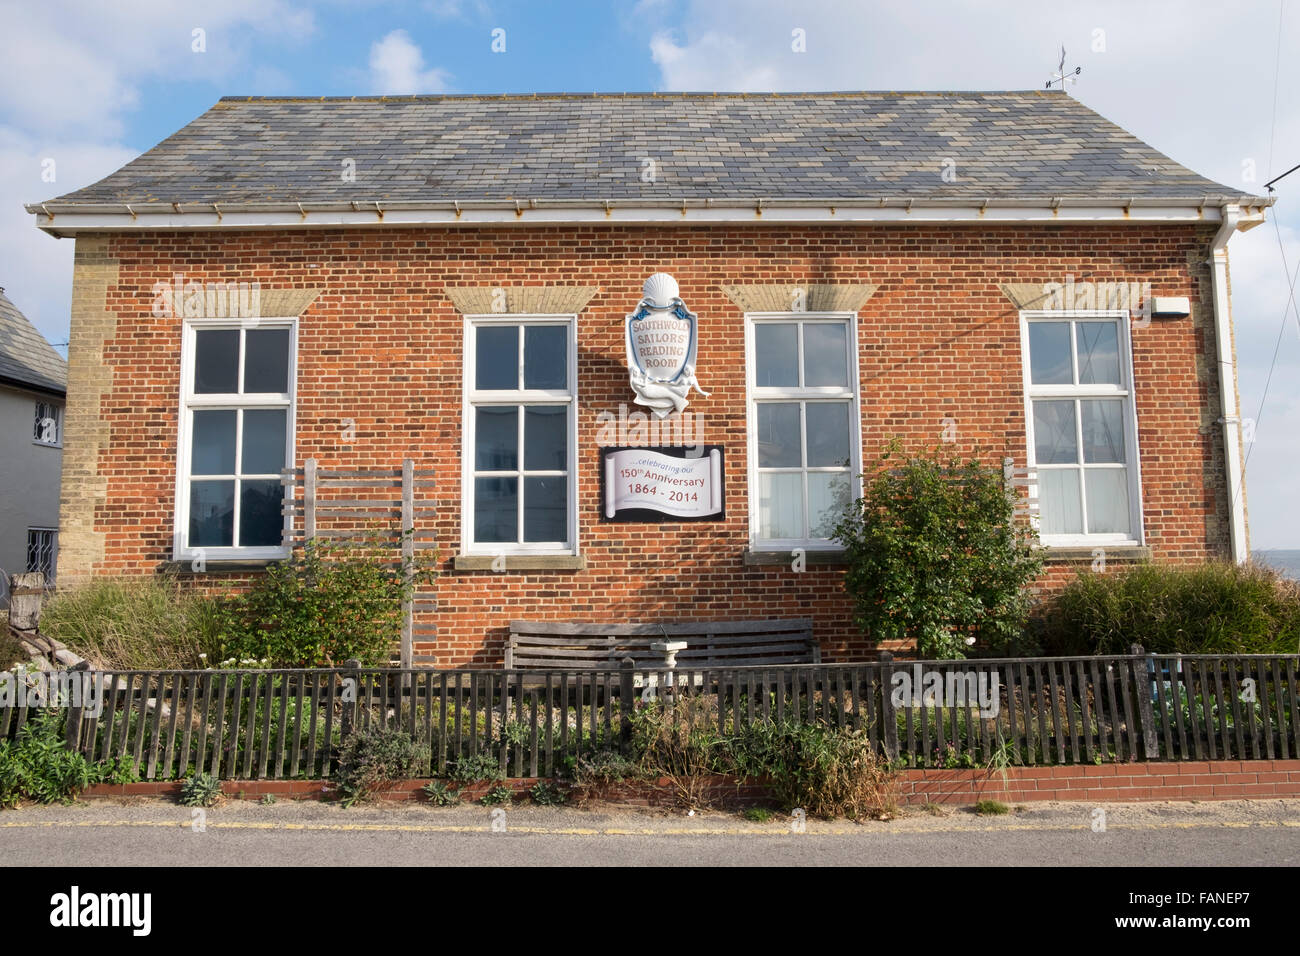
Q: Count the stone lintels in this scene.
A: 4